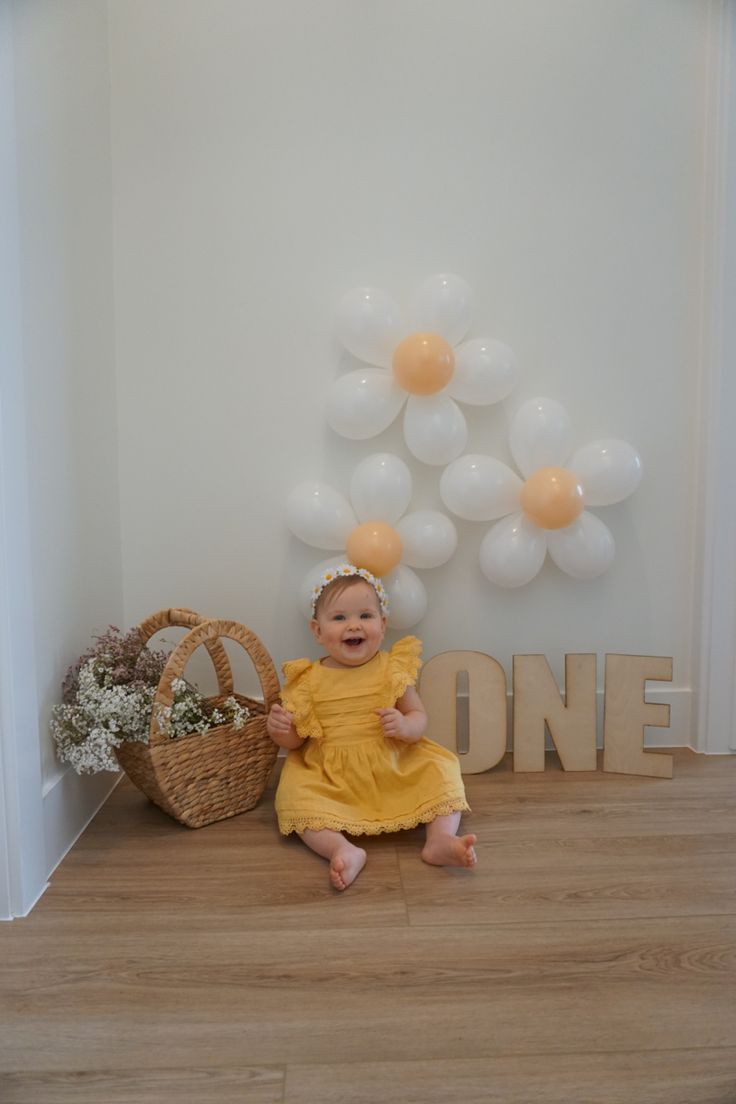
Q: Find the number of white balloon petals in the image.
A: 15